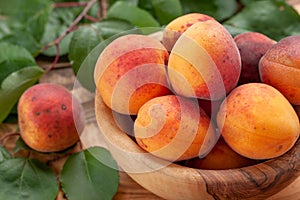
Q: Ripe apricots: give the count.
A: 9